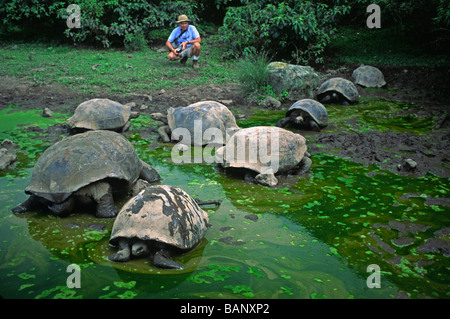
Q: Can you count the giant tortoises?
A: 8